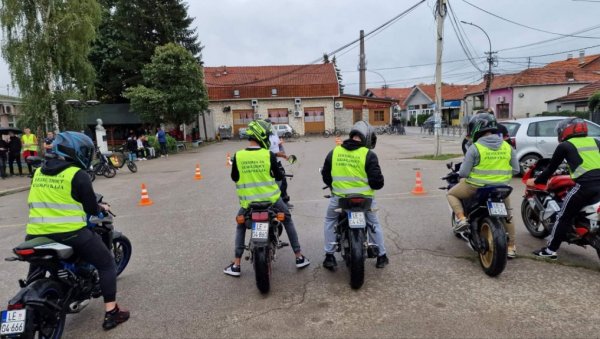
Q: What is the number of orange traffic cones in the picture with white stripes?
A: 5